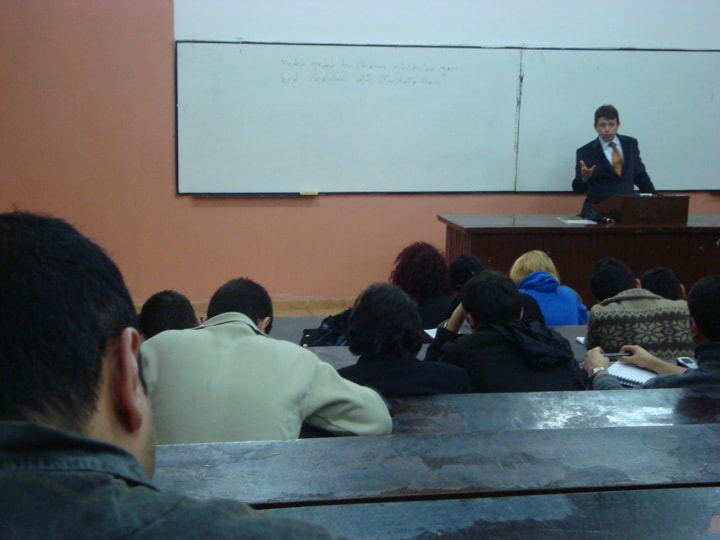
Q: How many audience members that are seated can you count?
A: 11